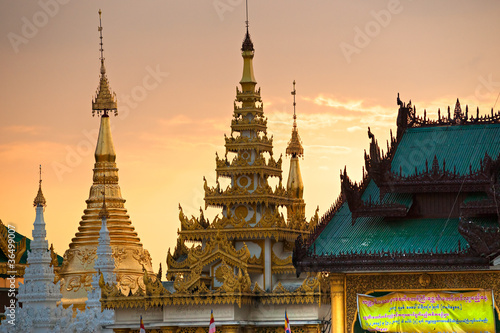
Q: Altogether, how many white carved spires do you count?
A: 2